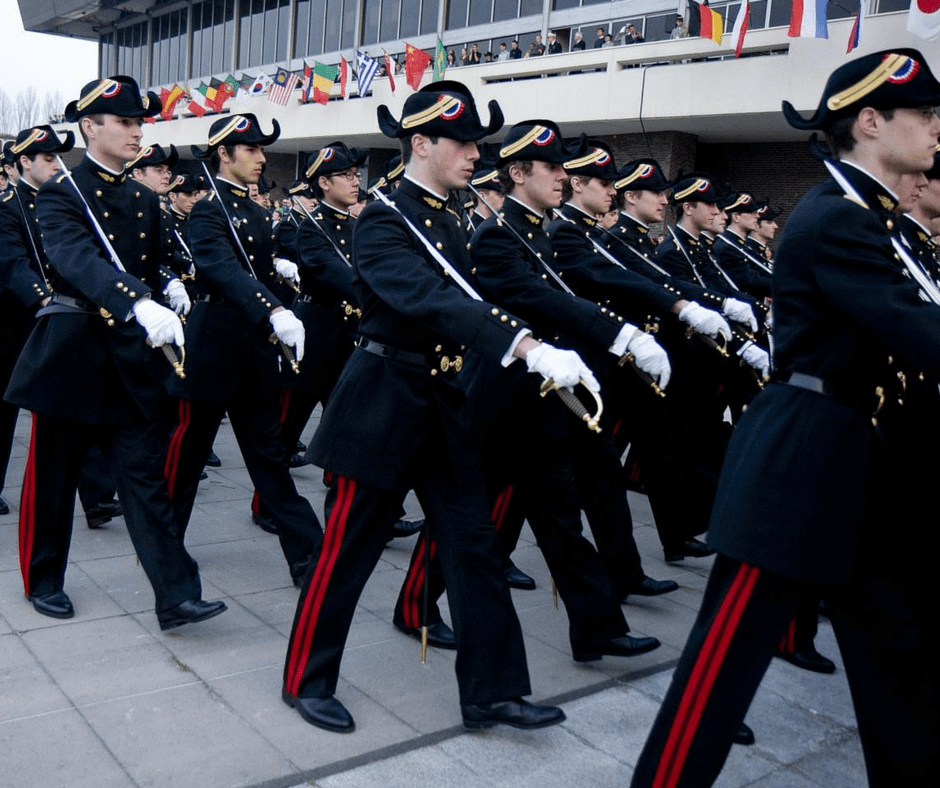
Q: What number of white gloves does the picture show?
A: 9